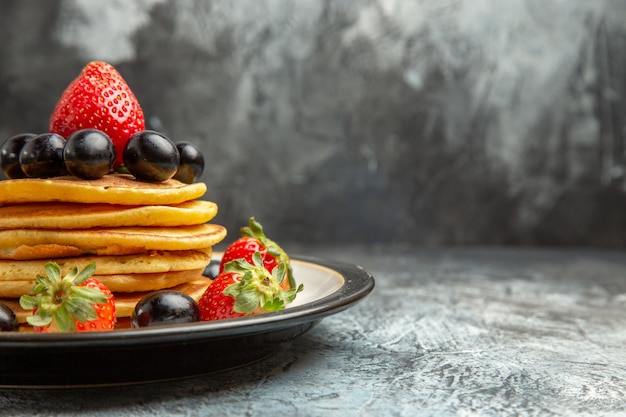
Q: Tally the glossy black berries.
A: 8